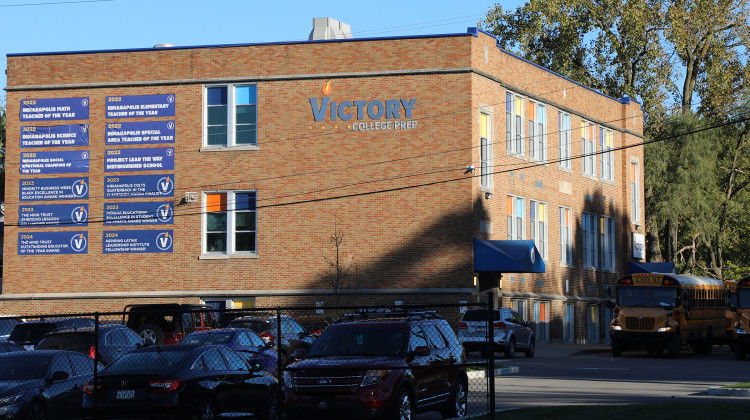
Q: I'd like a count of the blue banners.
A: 12